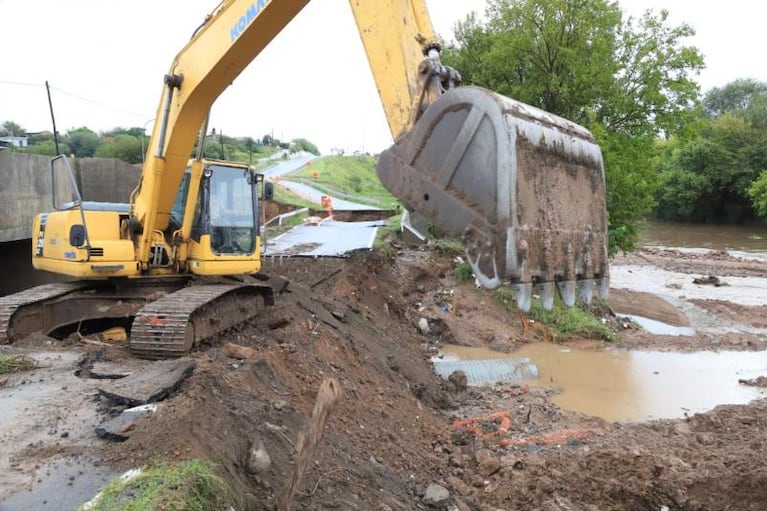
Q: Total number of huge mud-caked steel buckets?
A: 1